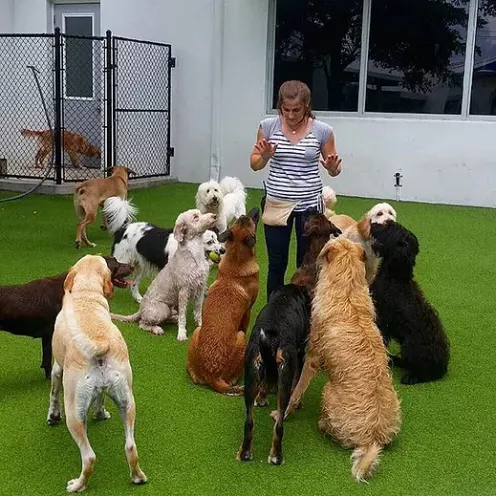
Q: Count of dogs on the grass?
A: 12